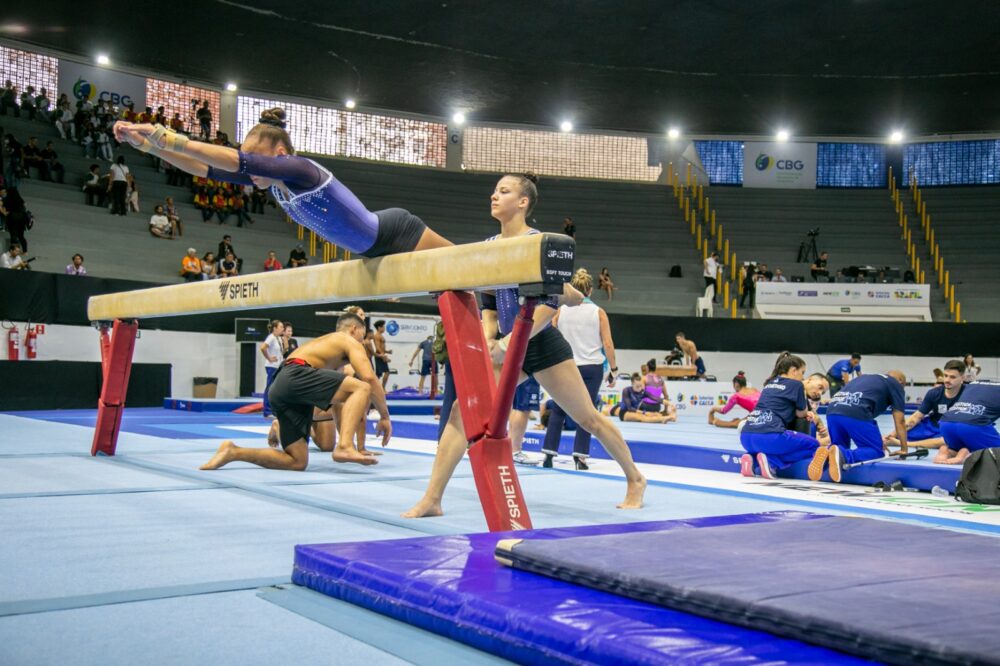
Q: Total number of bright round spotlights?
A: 8